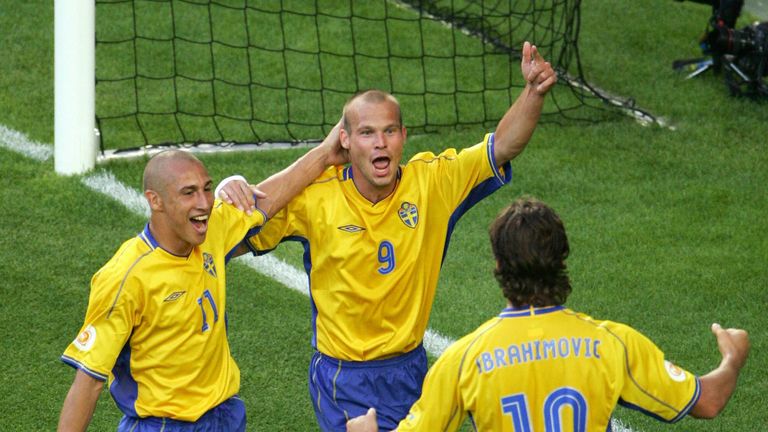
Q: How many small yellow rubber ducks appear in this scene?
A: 0